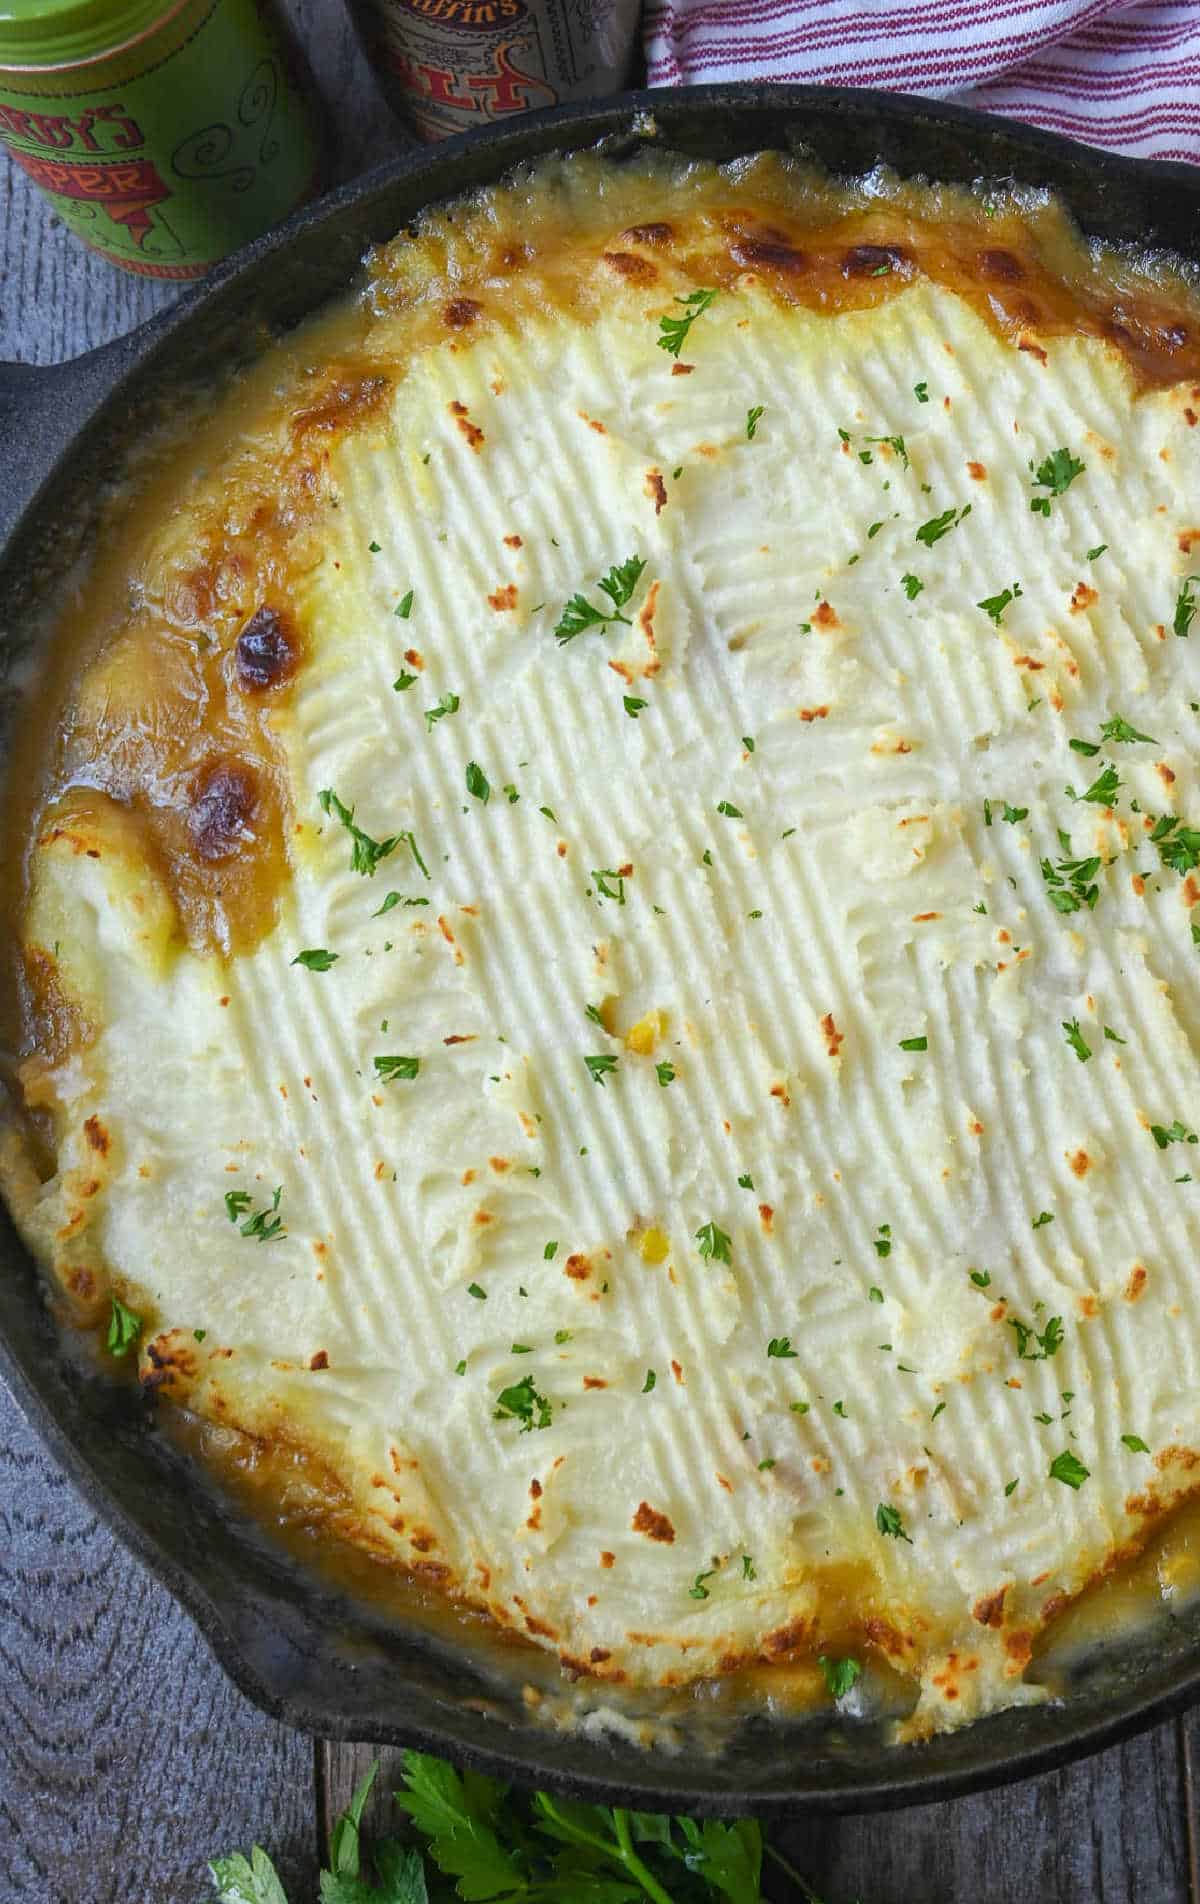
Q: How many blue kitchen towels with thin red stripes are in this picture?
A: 0